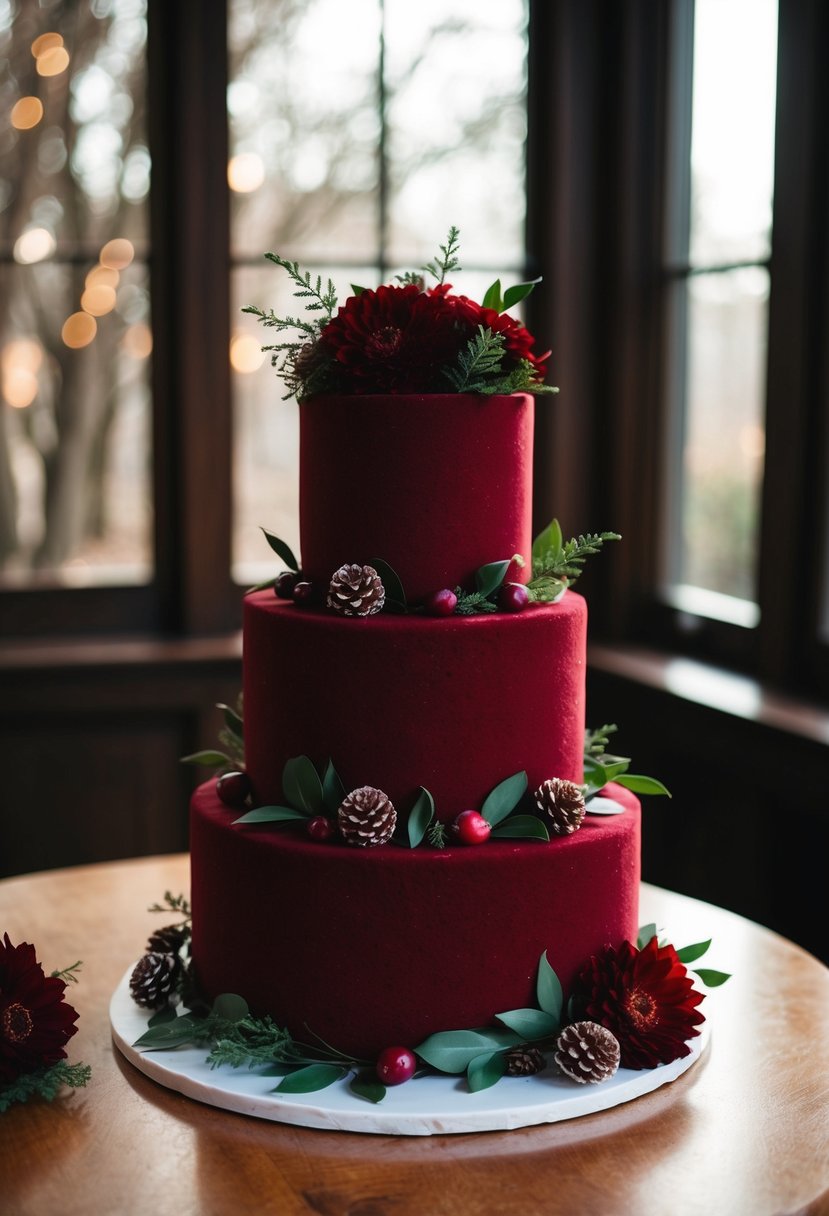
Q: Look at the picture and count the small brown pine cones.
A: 7